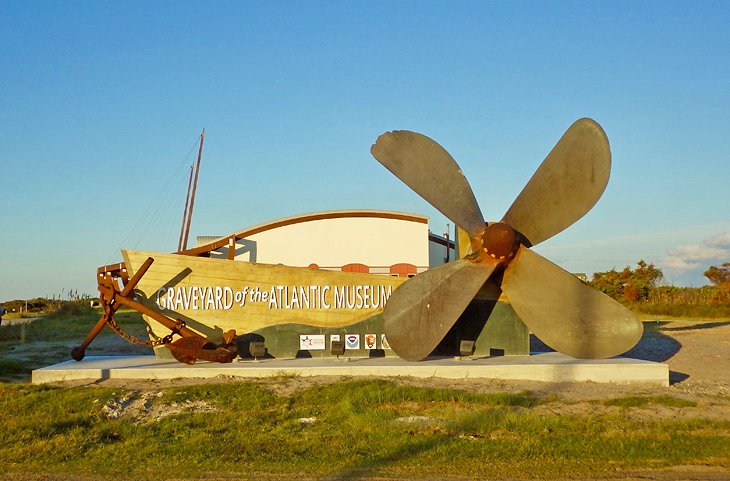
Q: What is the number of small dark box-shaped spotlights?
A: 3